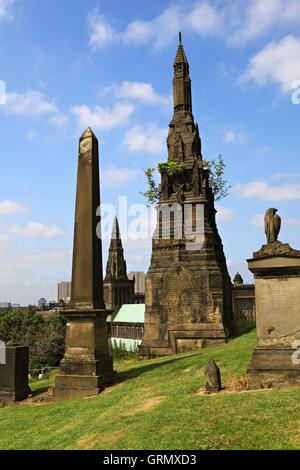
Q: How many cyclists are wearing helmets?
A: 0